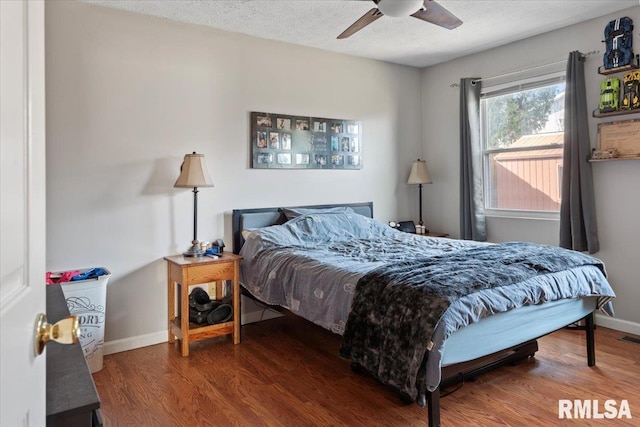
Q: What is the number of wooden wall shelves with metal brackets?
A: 3